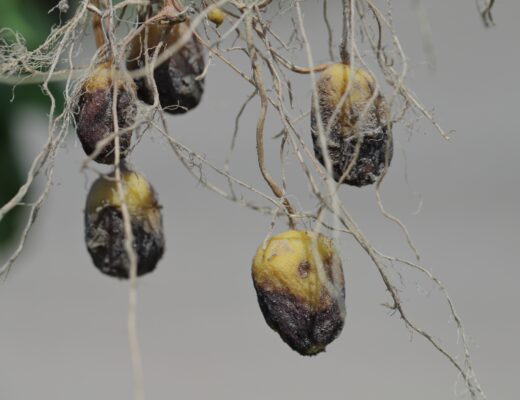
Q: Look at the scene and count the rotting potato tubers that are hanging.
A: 5